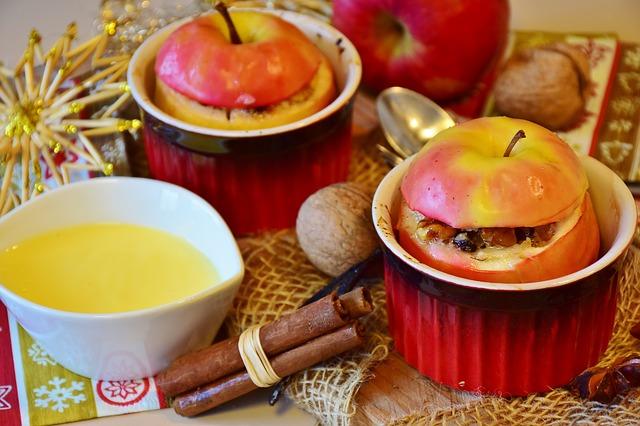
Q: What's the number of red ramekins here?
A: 2